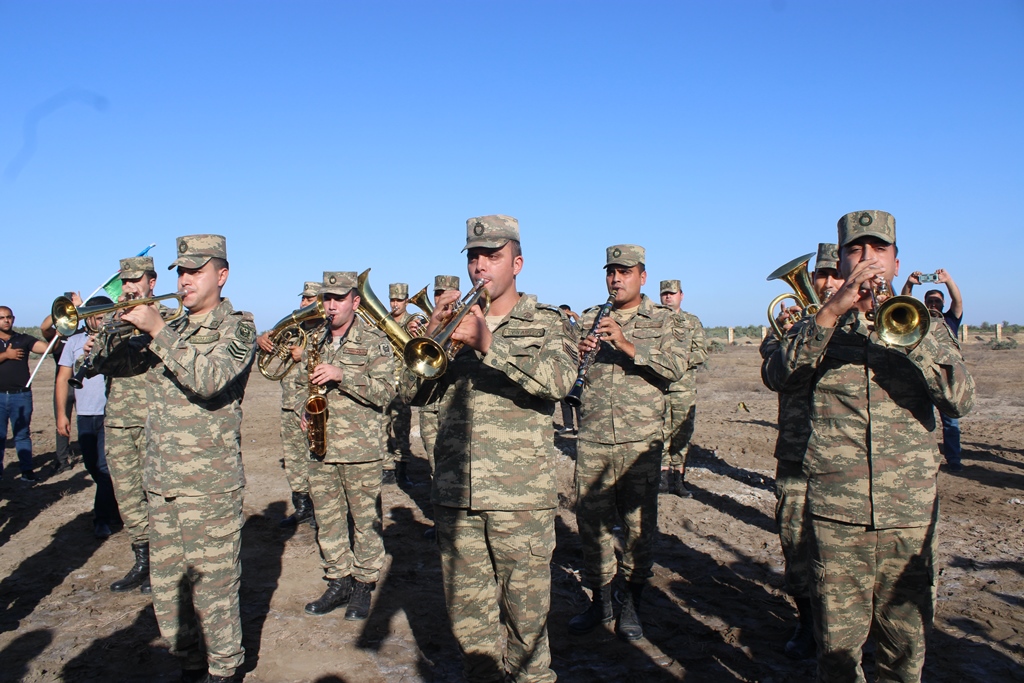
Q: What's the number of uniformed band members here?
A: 11